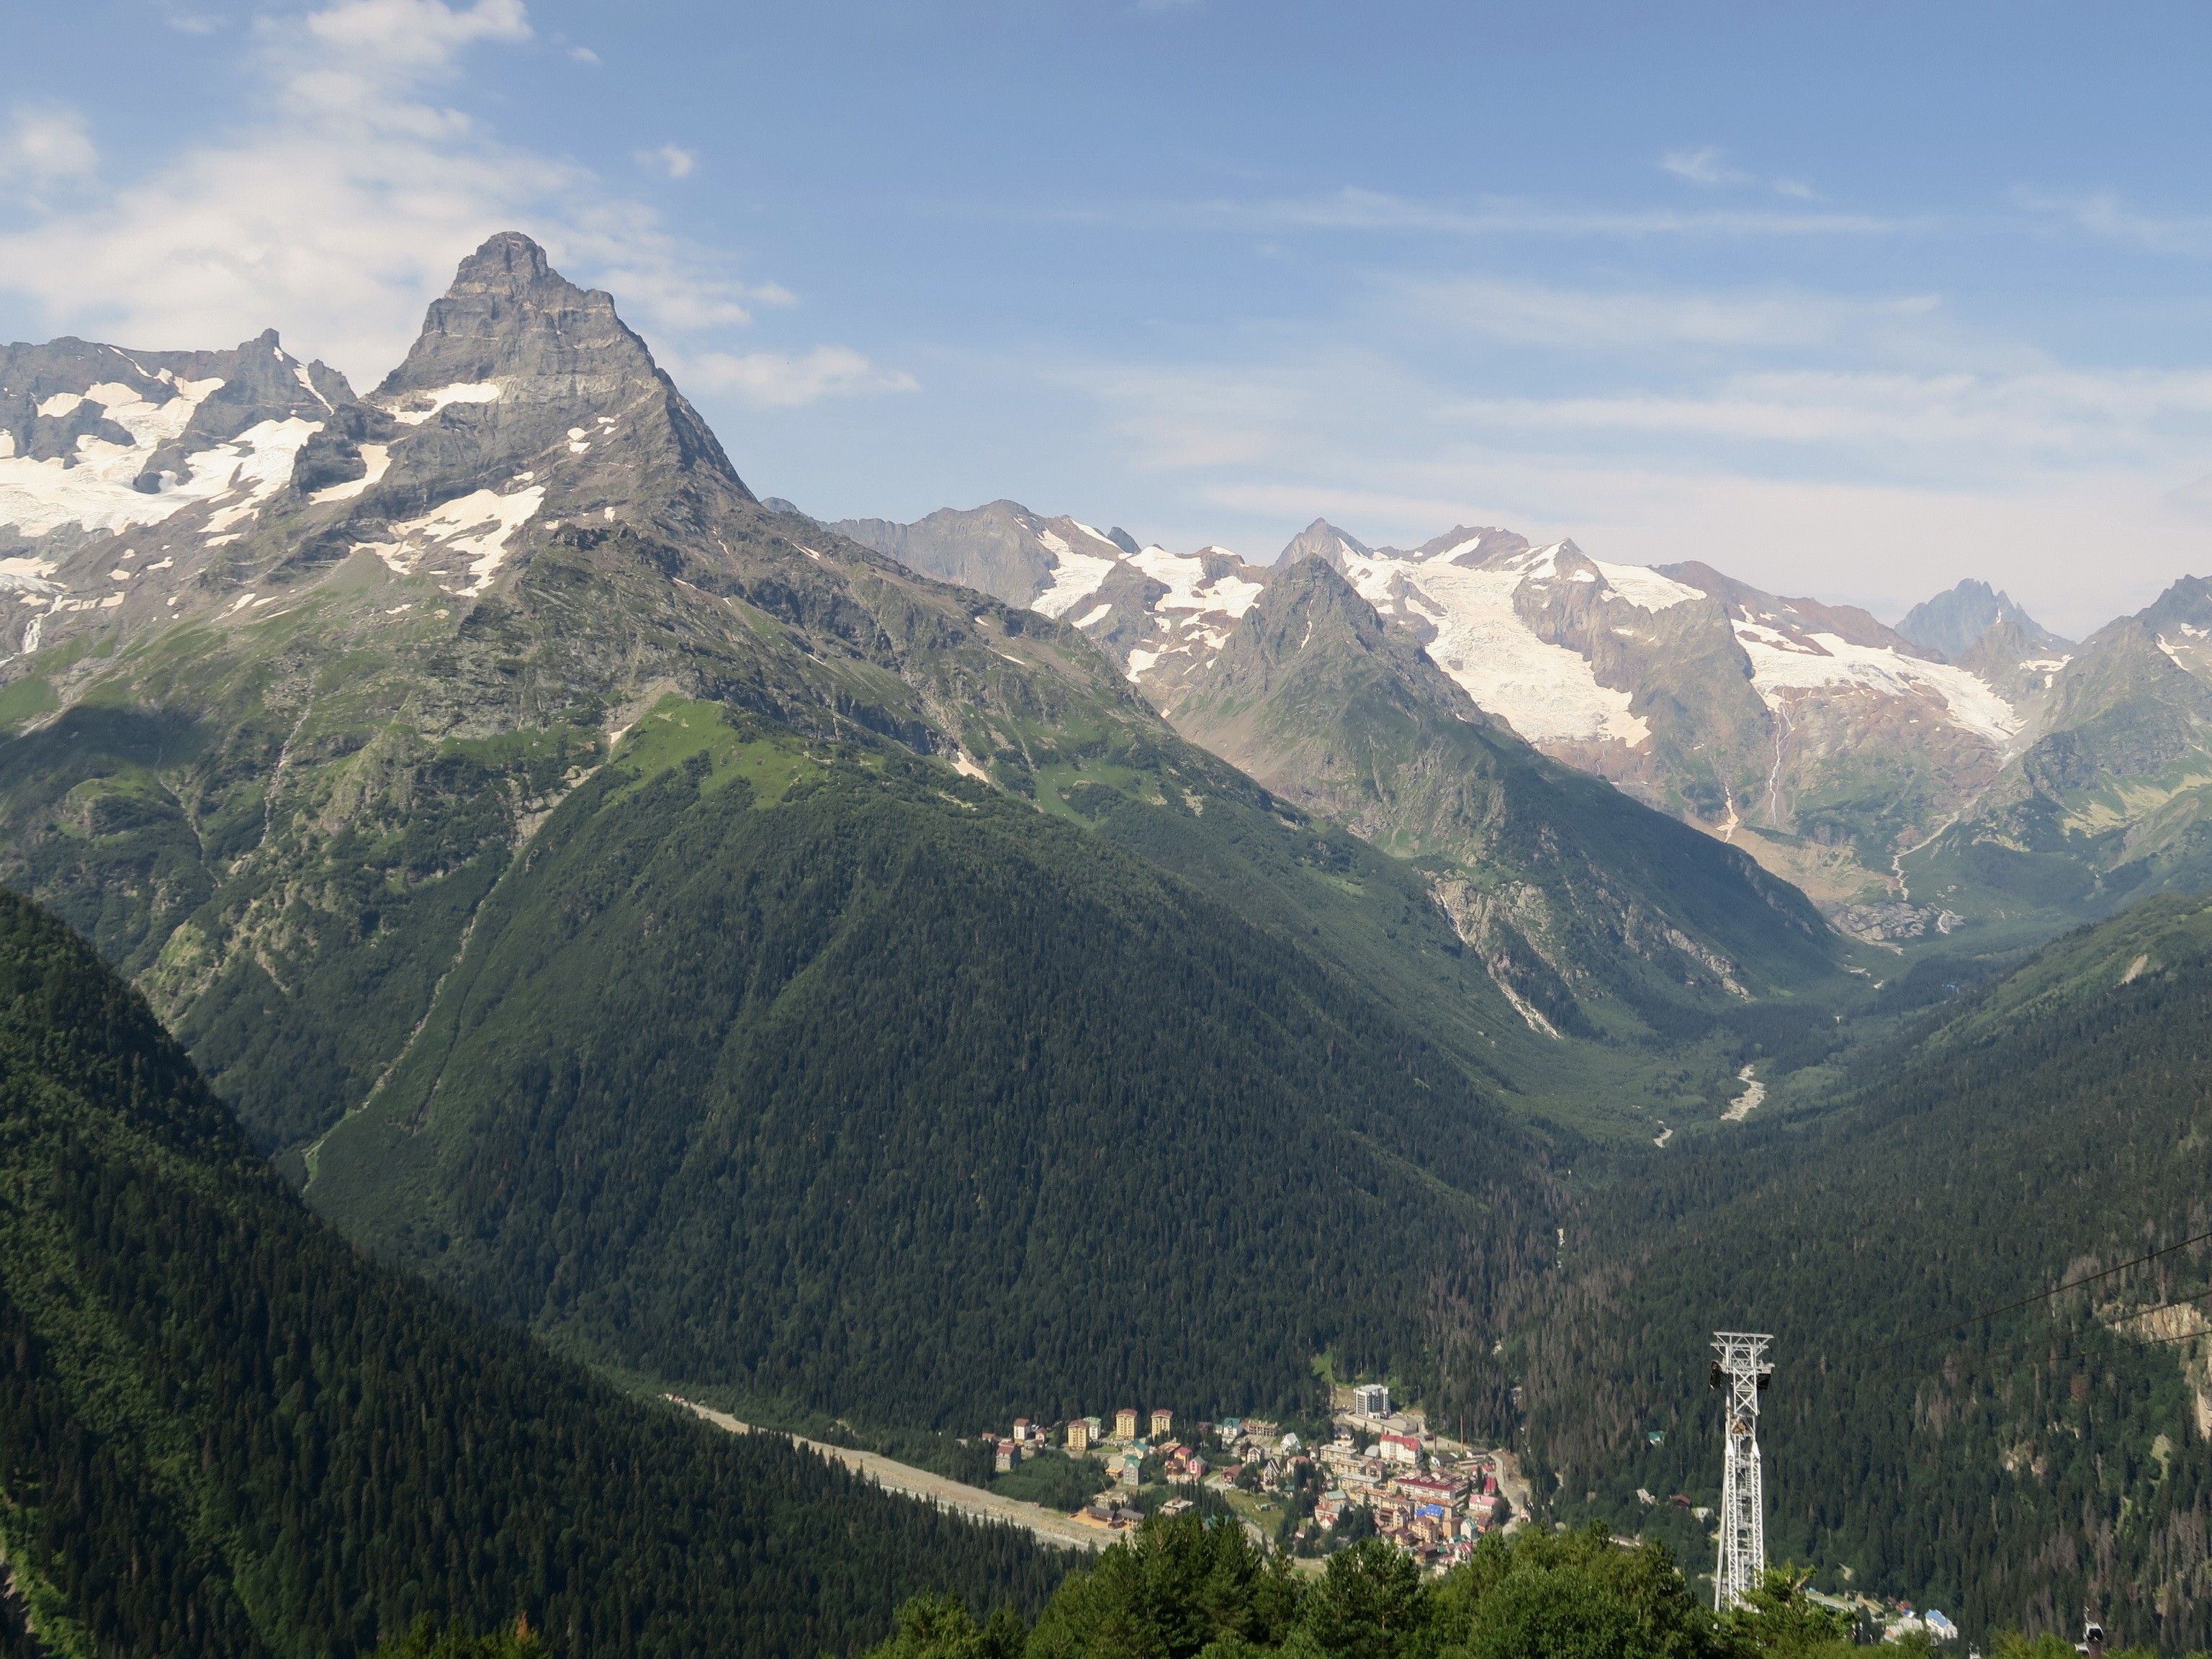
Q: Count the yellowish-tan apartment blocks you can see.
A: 3